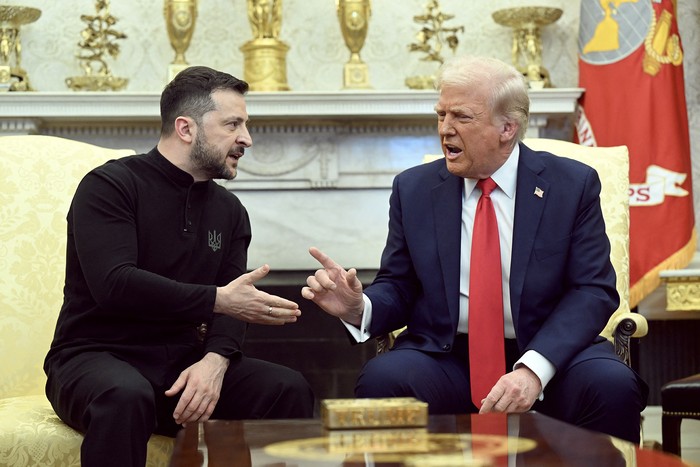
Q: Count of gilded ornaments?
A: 7